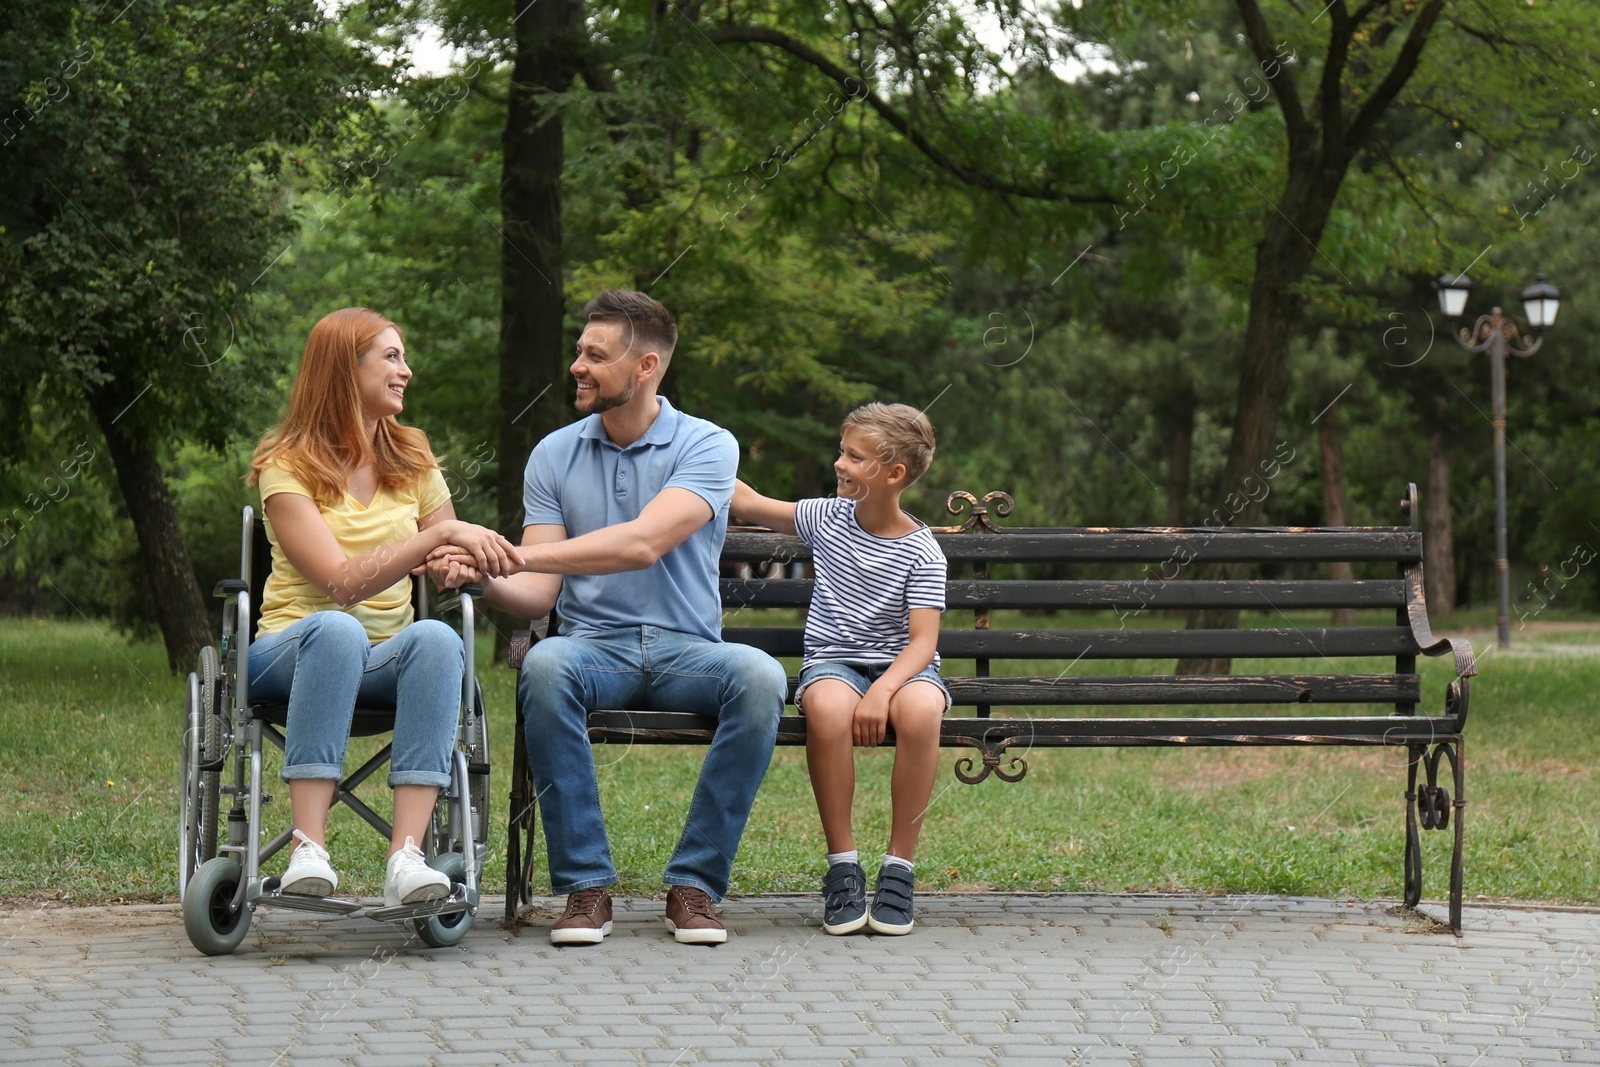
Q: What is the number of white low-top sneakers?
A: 2